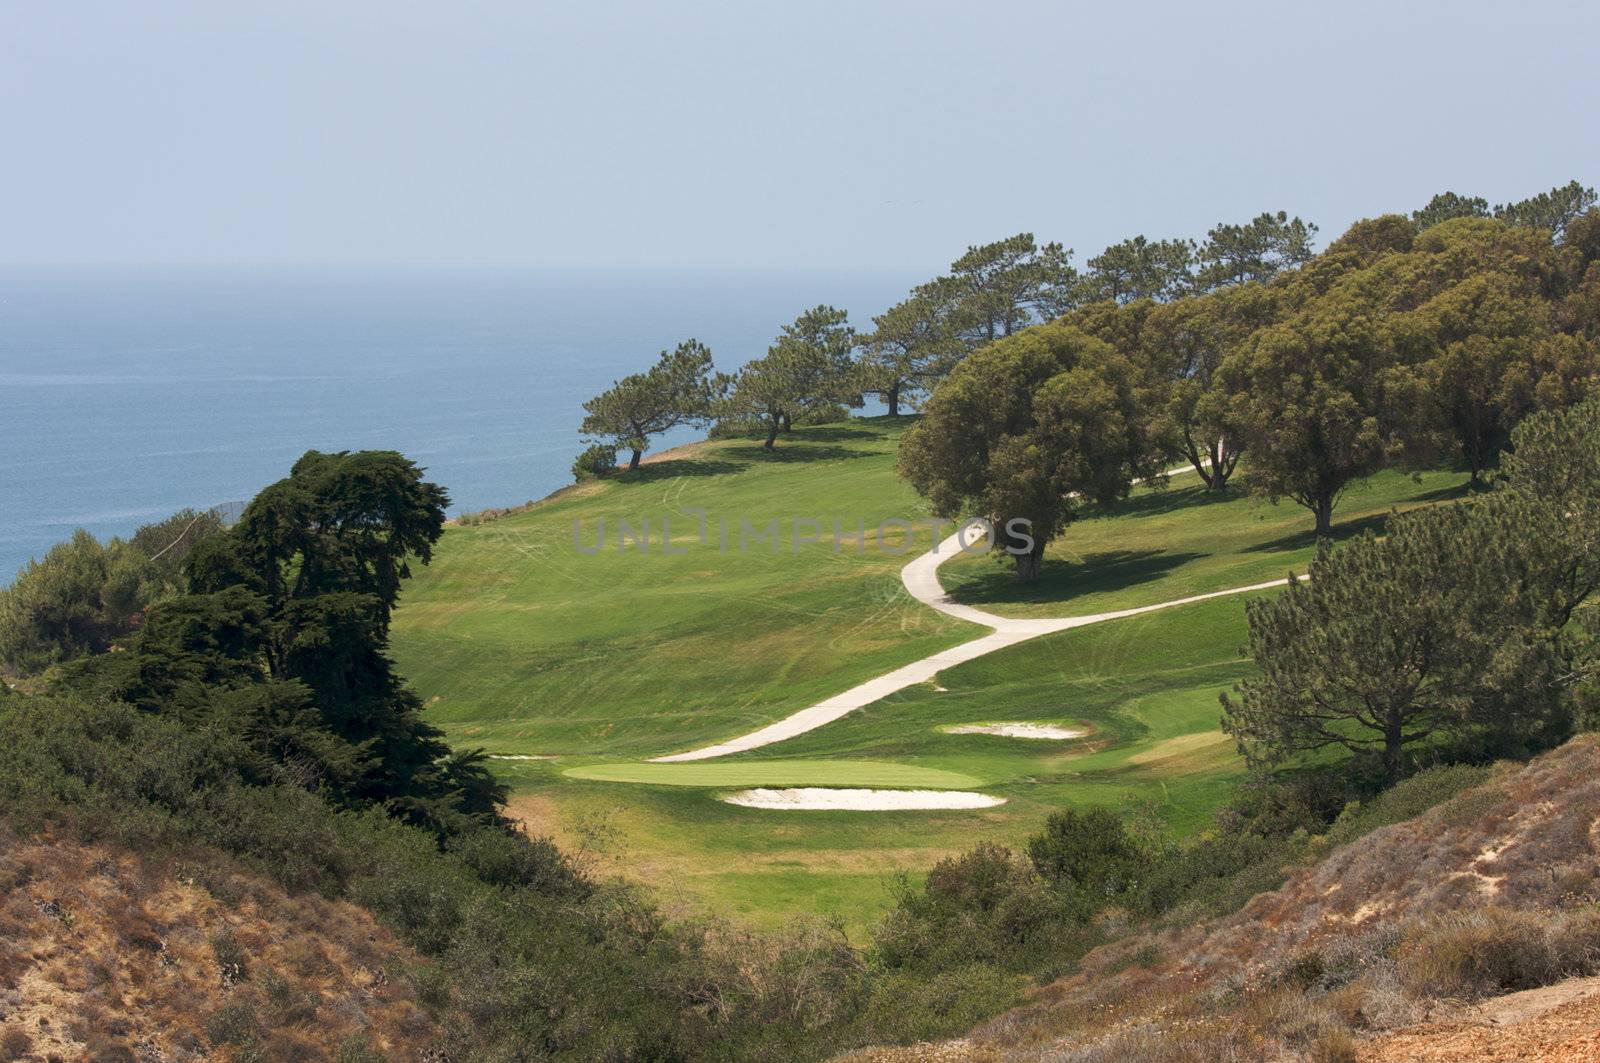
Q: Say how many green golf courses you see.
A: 1